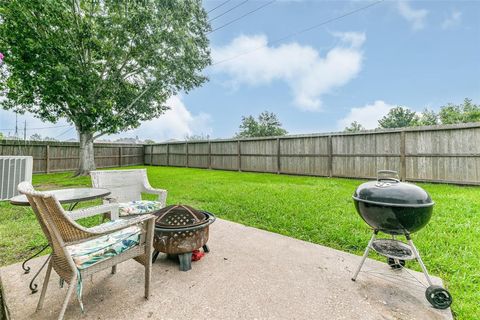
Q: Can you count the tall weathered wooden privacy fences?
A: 1